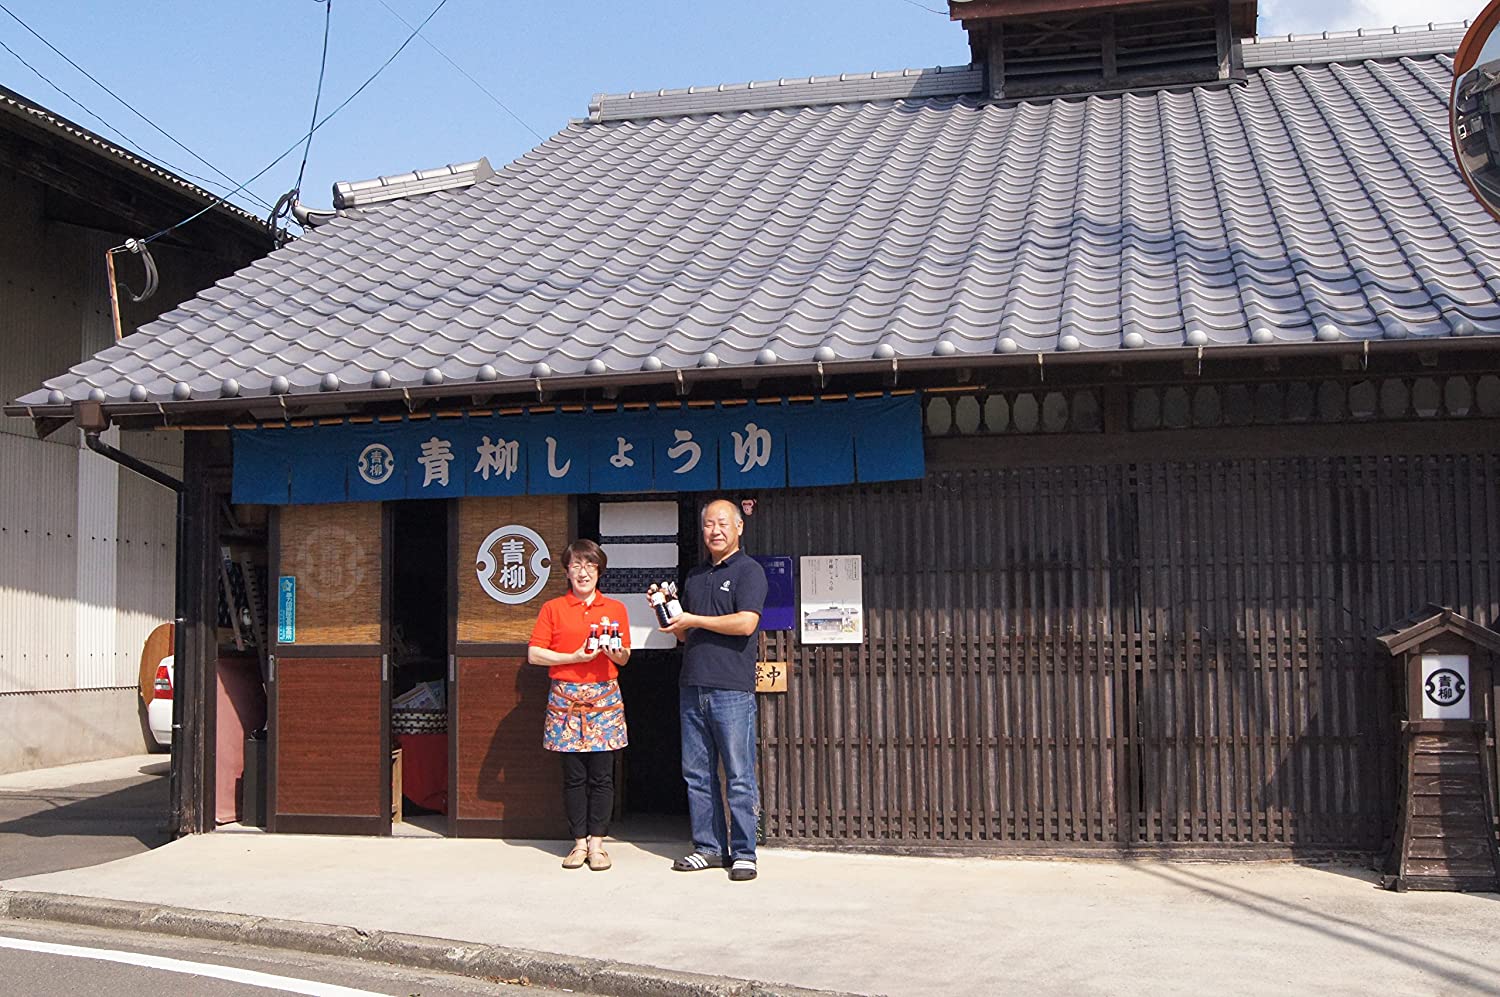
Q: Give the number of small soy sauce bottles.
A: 3